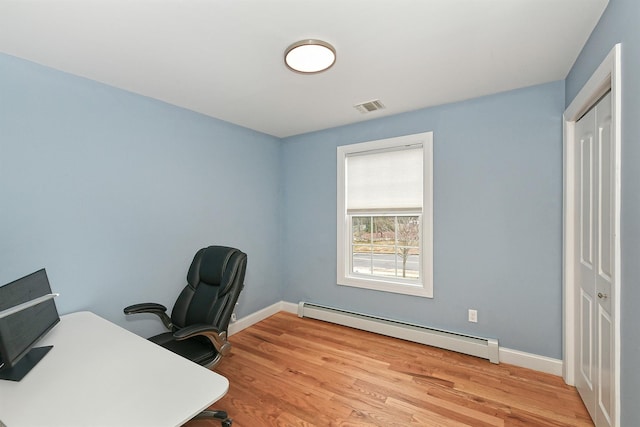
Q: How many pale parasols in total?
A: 0